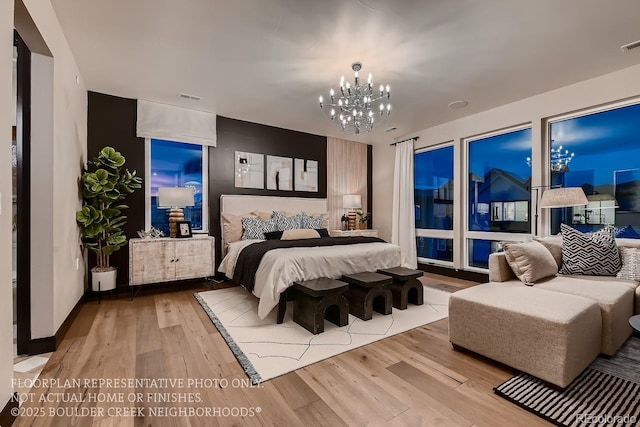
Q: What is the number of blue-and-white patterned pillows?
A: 3